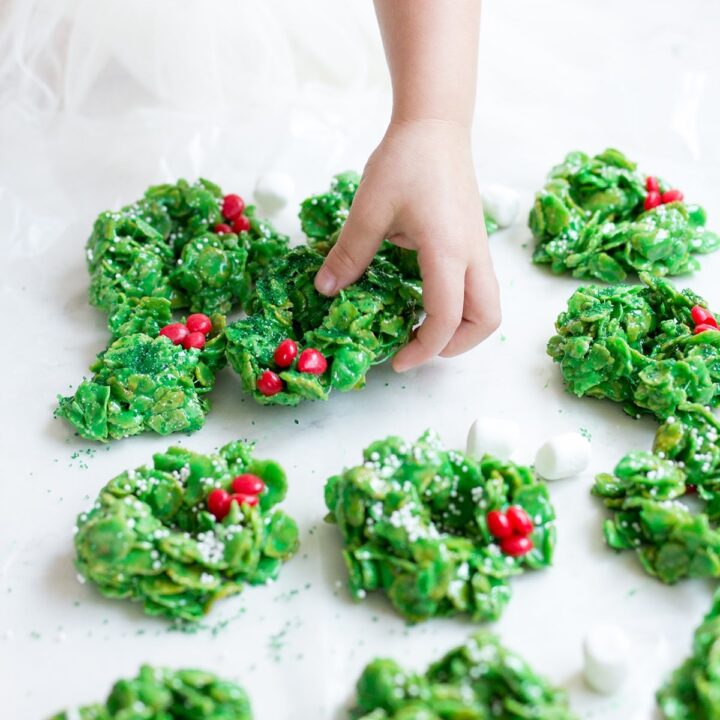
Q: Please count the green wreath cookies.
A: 12